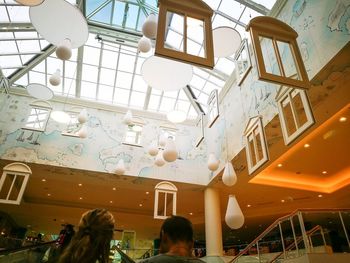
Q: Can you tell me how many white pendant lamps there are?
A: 15